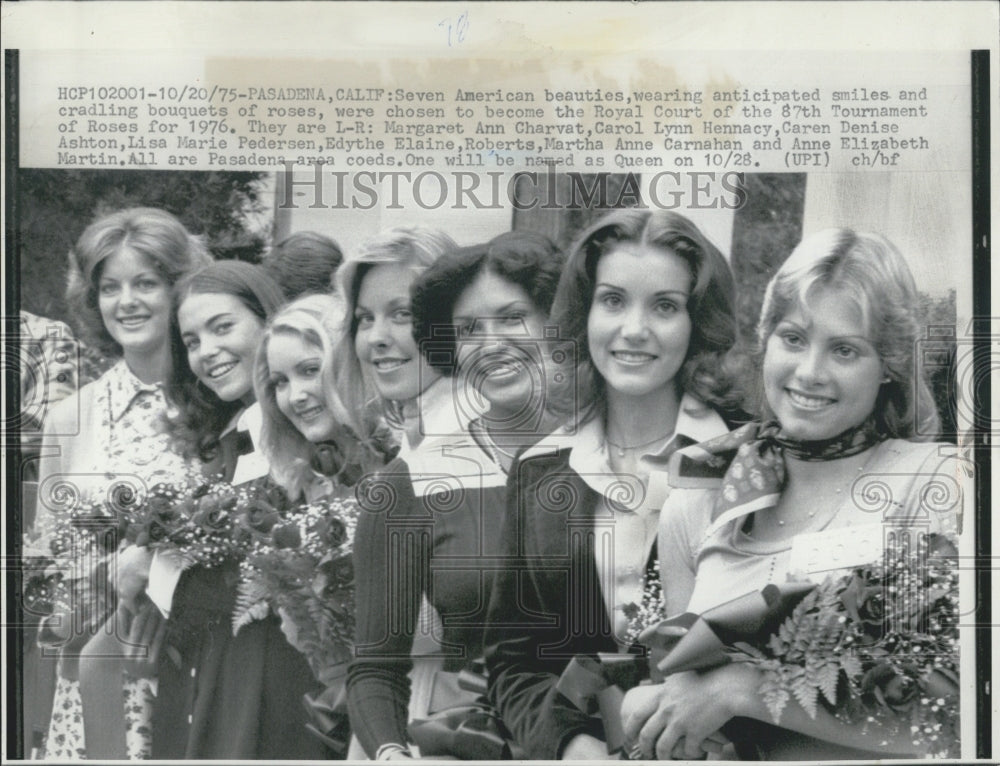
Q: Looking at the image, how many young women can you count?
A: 7